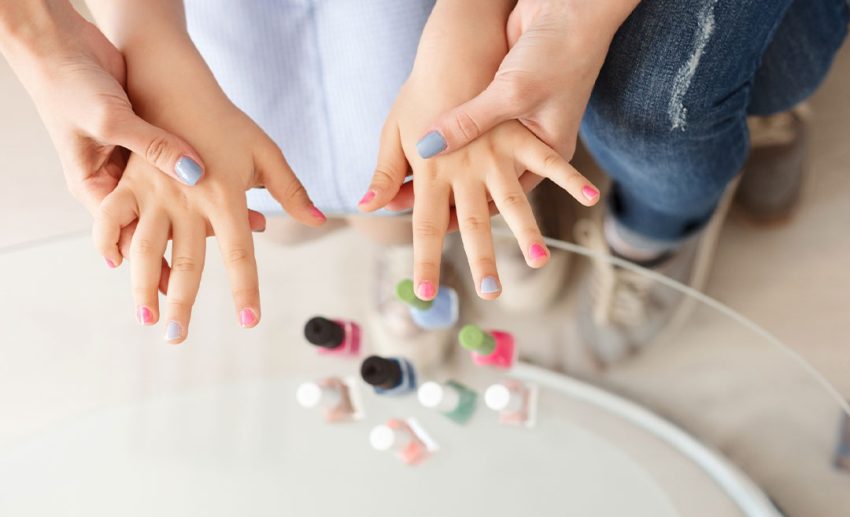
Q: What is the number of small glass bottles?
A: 8